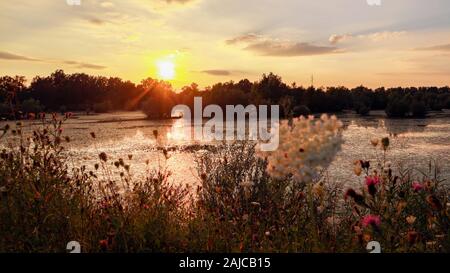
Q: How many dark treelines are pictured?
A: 1